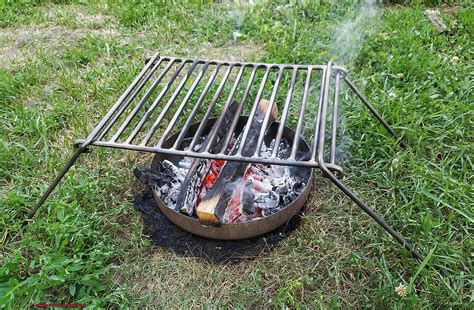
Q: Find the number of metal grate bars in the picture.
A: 14